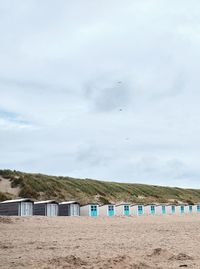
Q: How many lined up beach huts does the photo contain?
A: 13